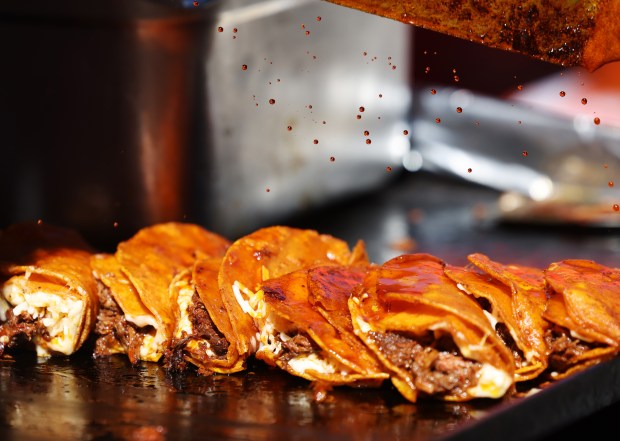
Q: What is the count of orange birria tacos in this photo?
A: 7